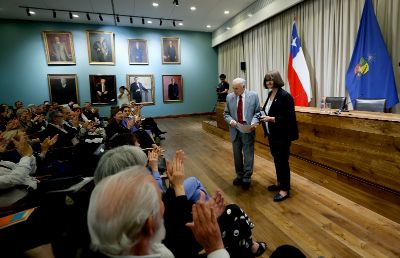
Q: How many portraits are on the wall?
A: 8